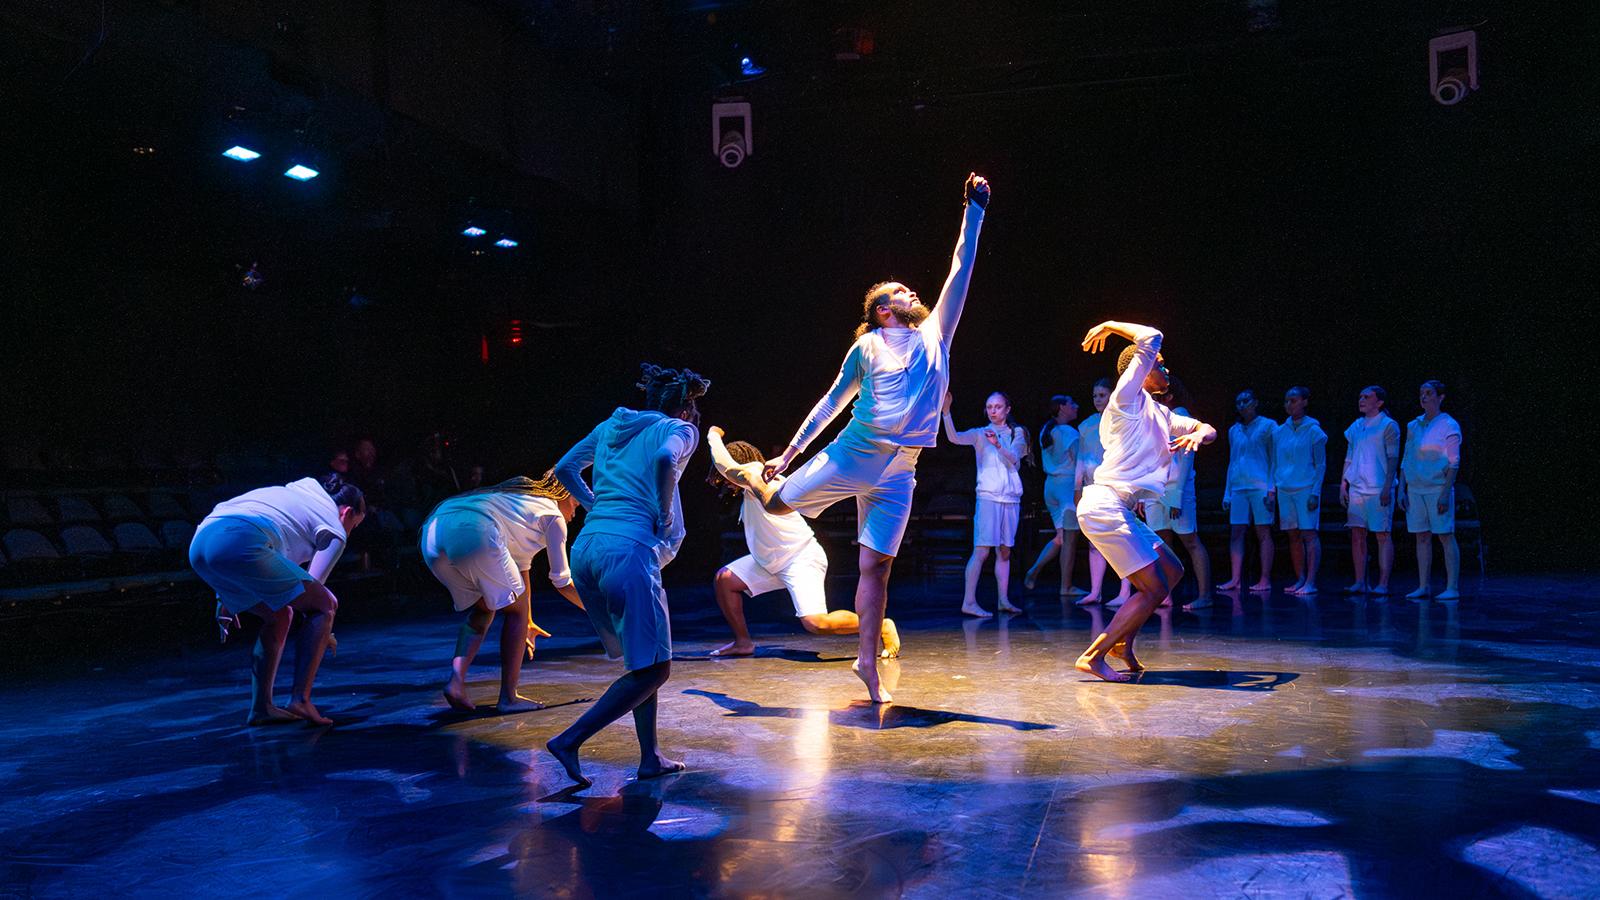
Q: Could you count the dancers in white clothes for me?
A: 14